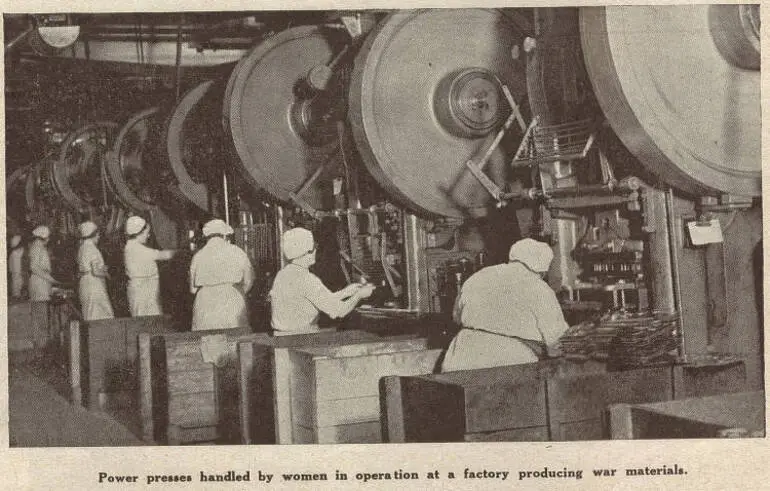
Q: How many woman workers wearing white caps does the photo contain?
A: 7